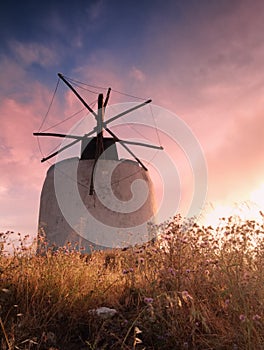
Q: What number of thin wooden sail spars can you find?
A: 8